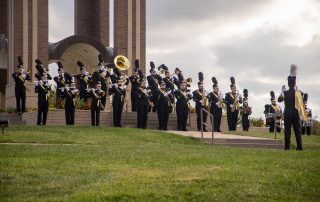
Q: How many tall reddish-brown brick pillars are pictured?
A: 3